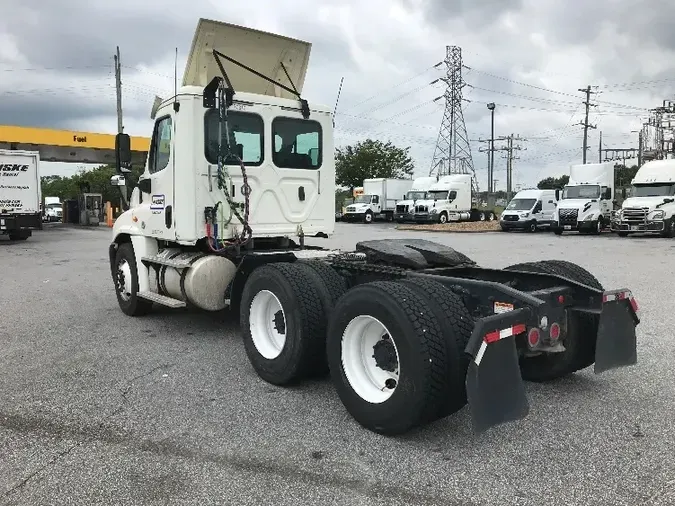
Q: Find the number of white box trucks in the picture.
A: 2